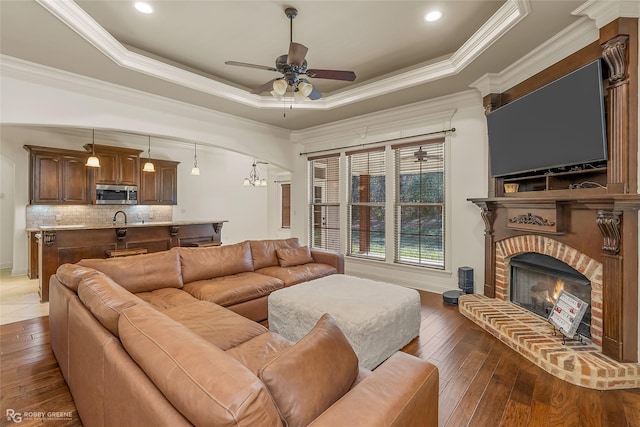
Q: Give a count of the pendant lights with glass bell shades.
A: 3